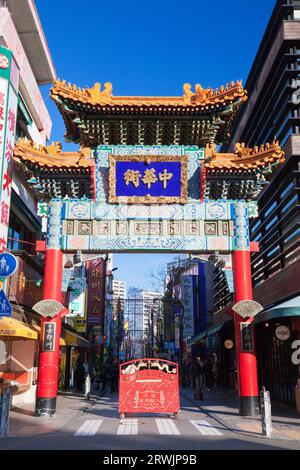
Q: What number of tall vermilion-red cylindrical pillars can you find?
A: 2